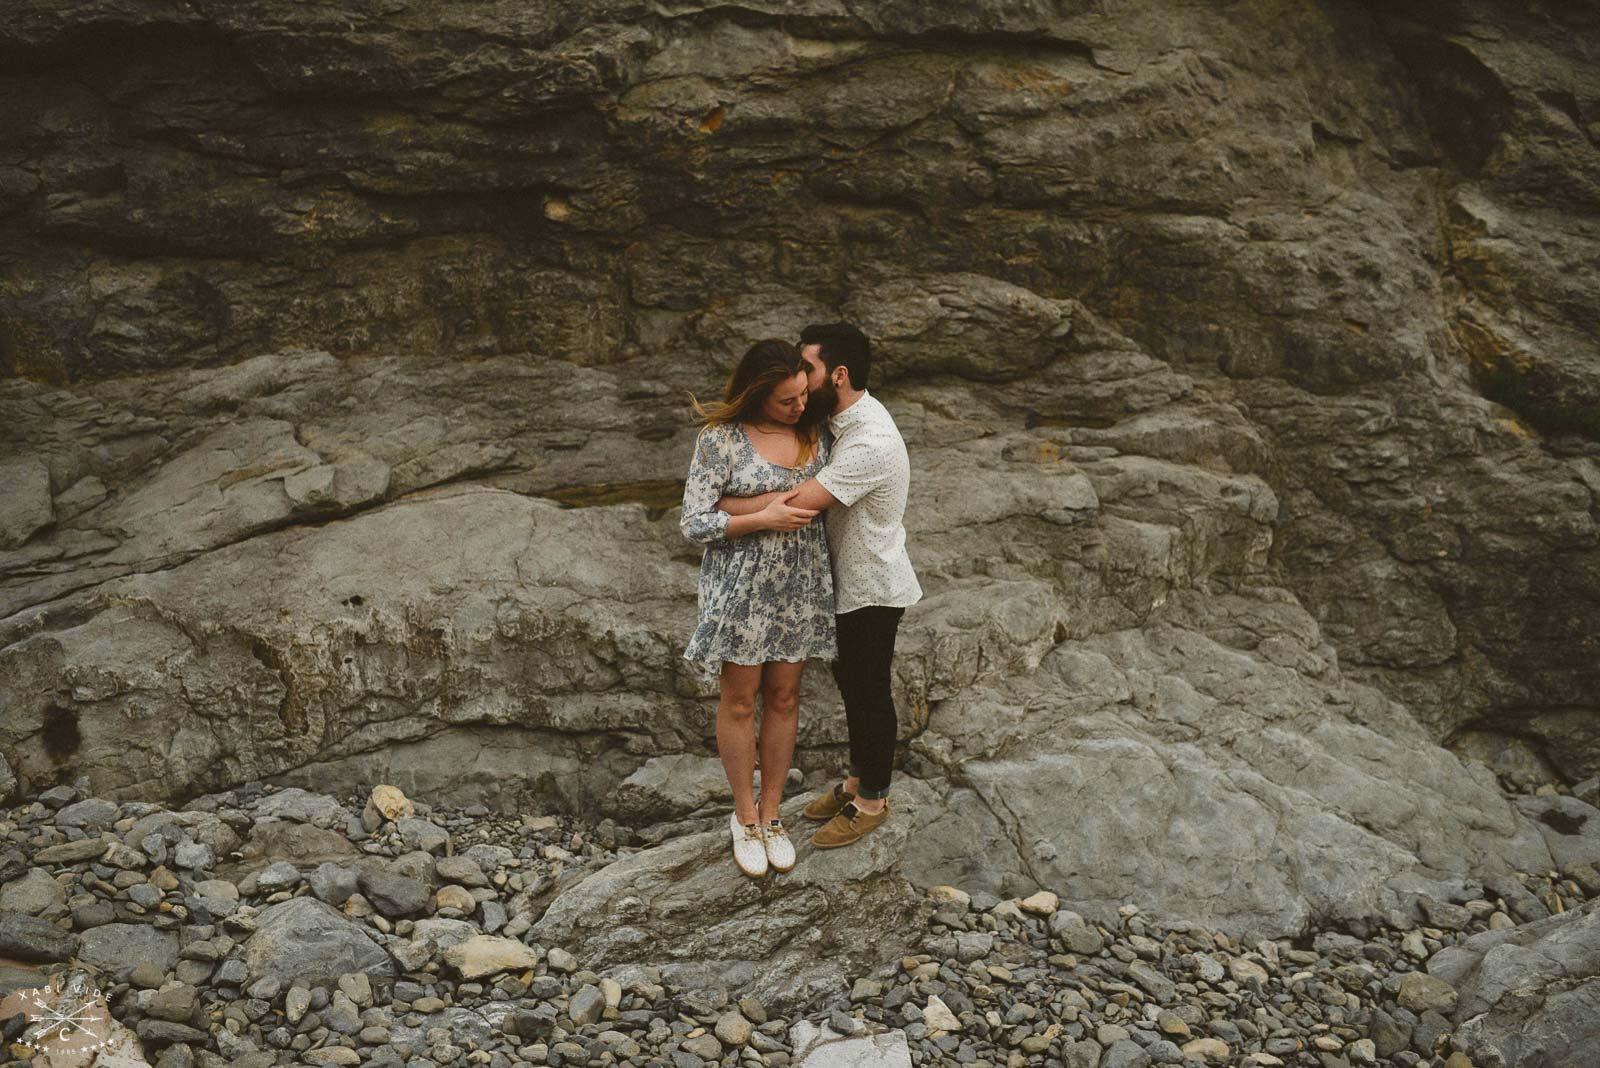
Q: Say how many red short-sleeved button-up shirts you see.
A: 0